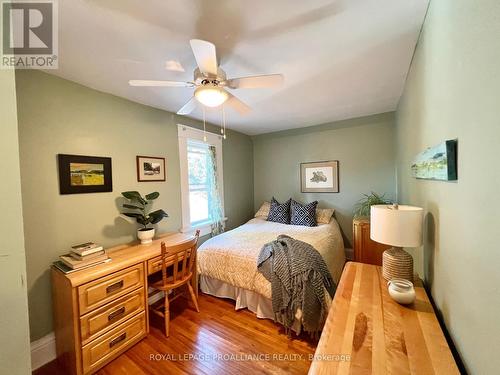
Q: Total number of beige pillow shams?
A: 2